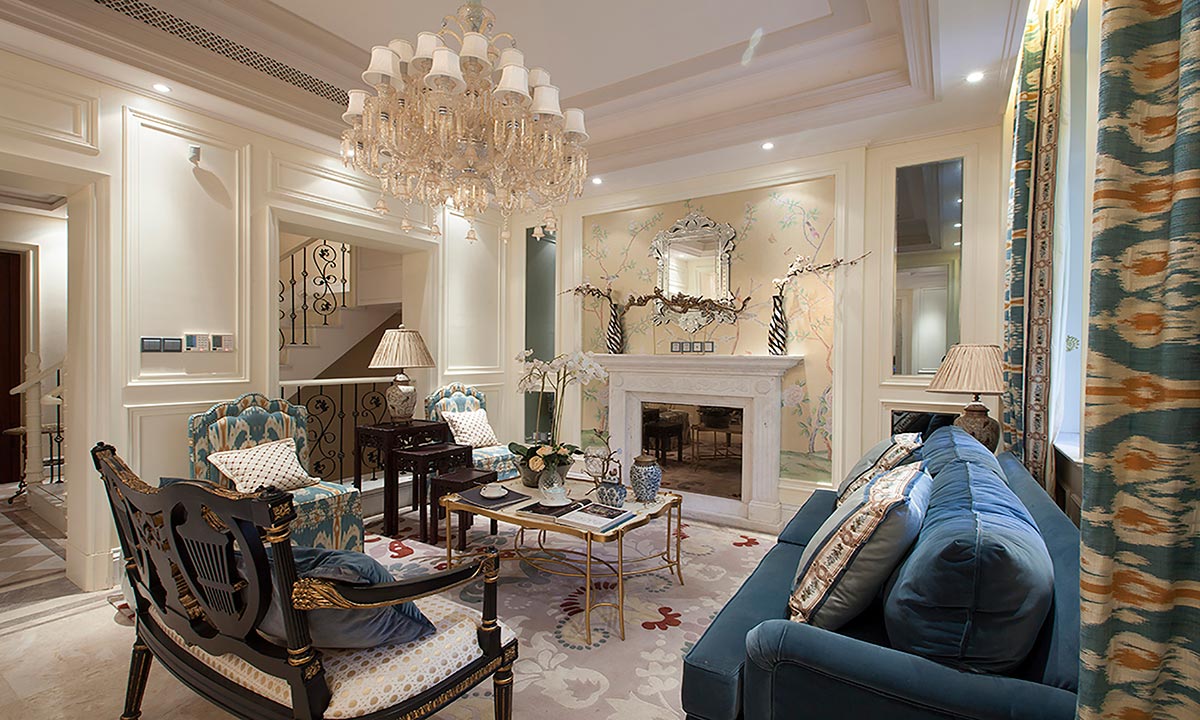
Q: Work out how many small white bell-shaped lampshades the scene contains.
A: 11